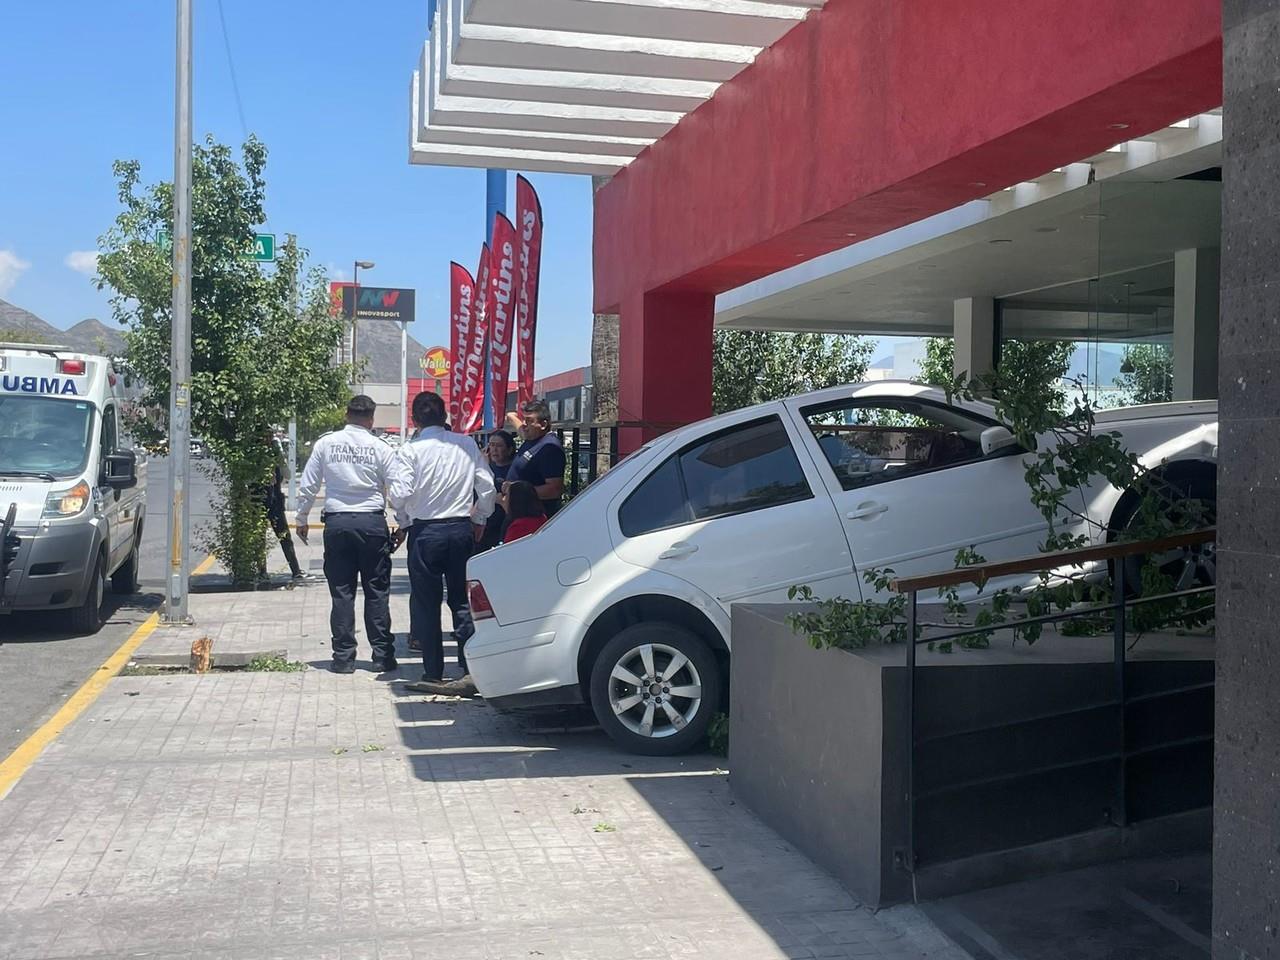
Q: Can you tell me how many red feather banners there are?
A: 4